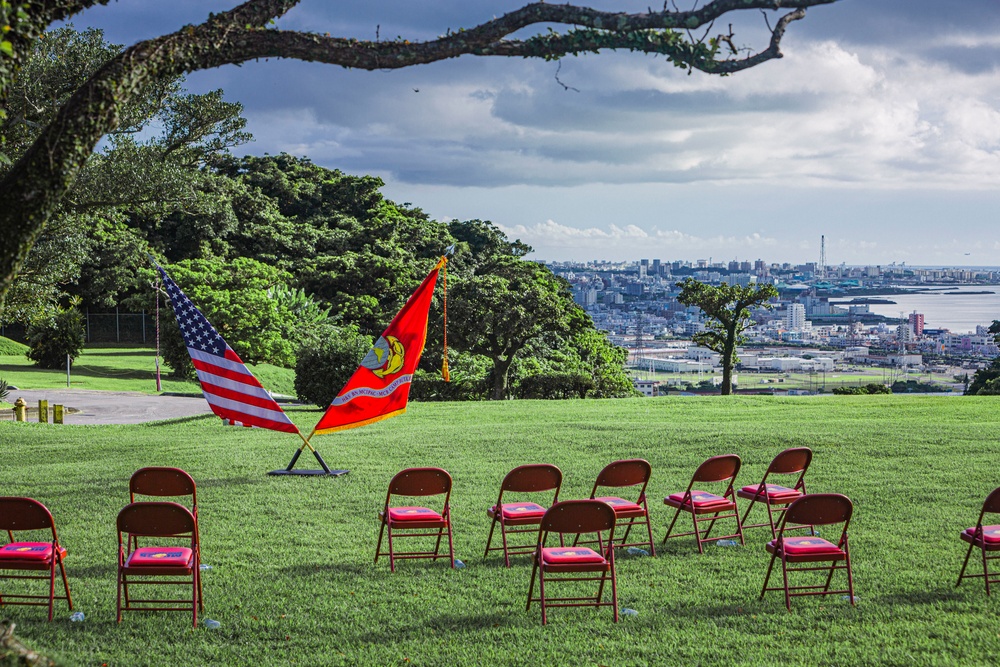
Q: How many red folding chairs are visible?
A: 11